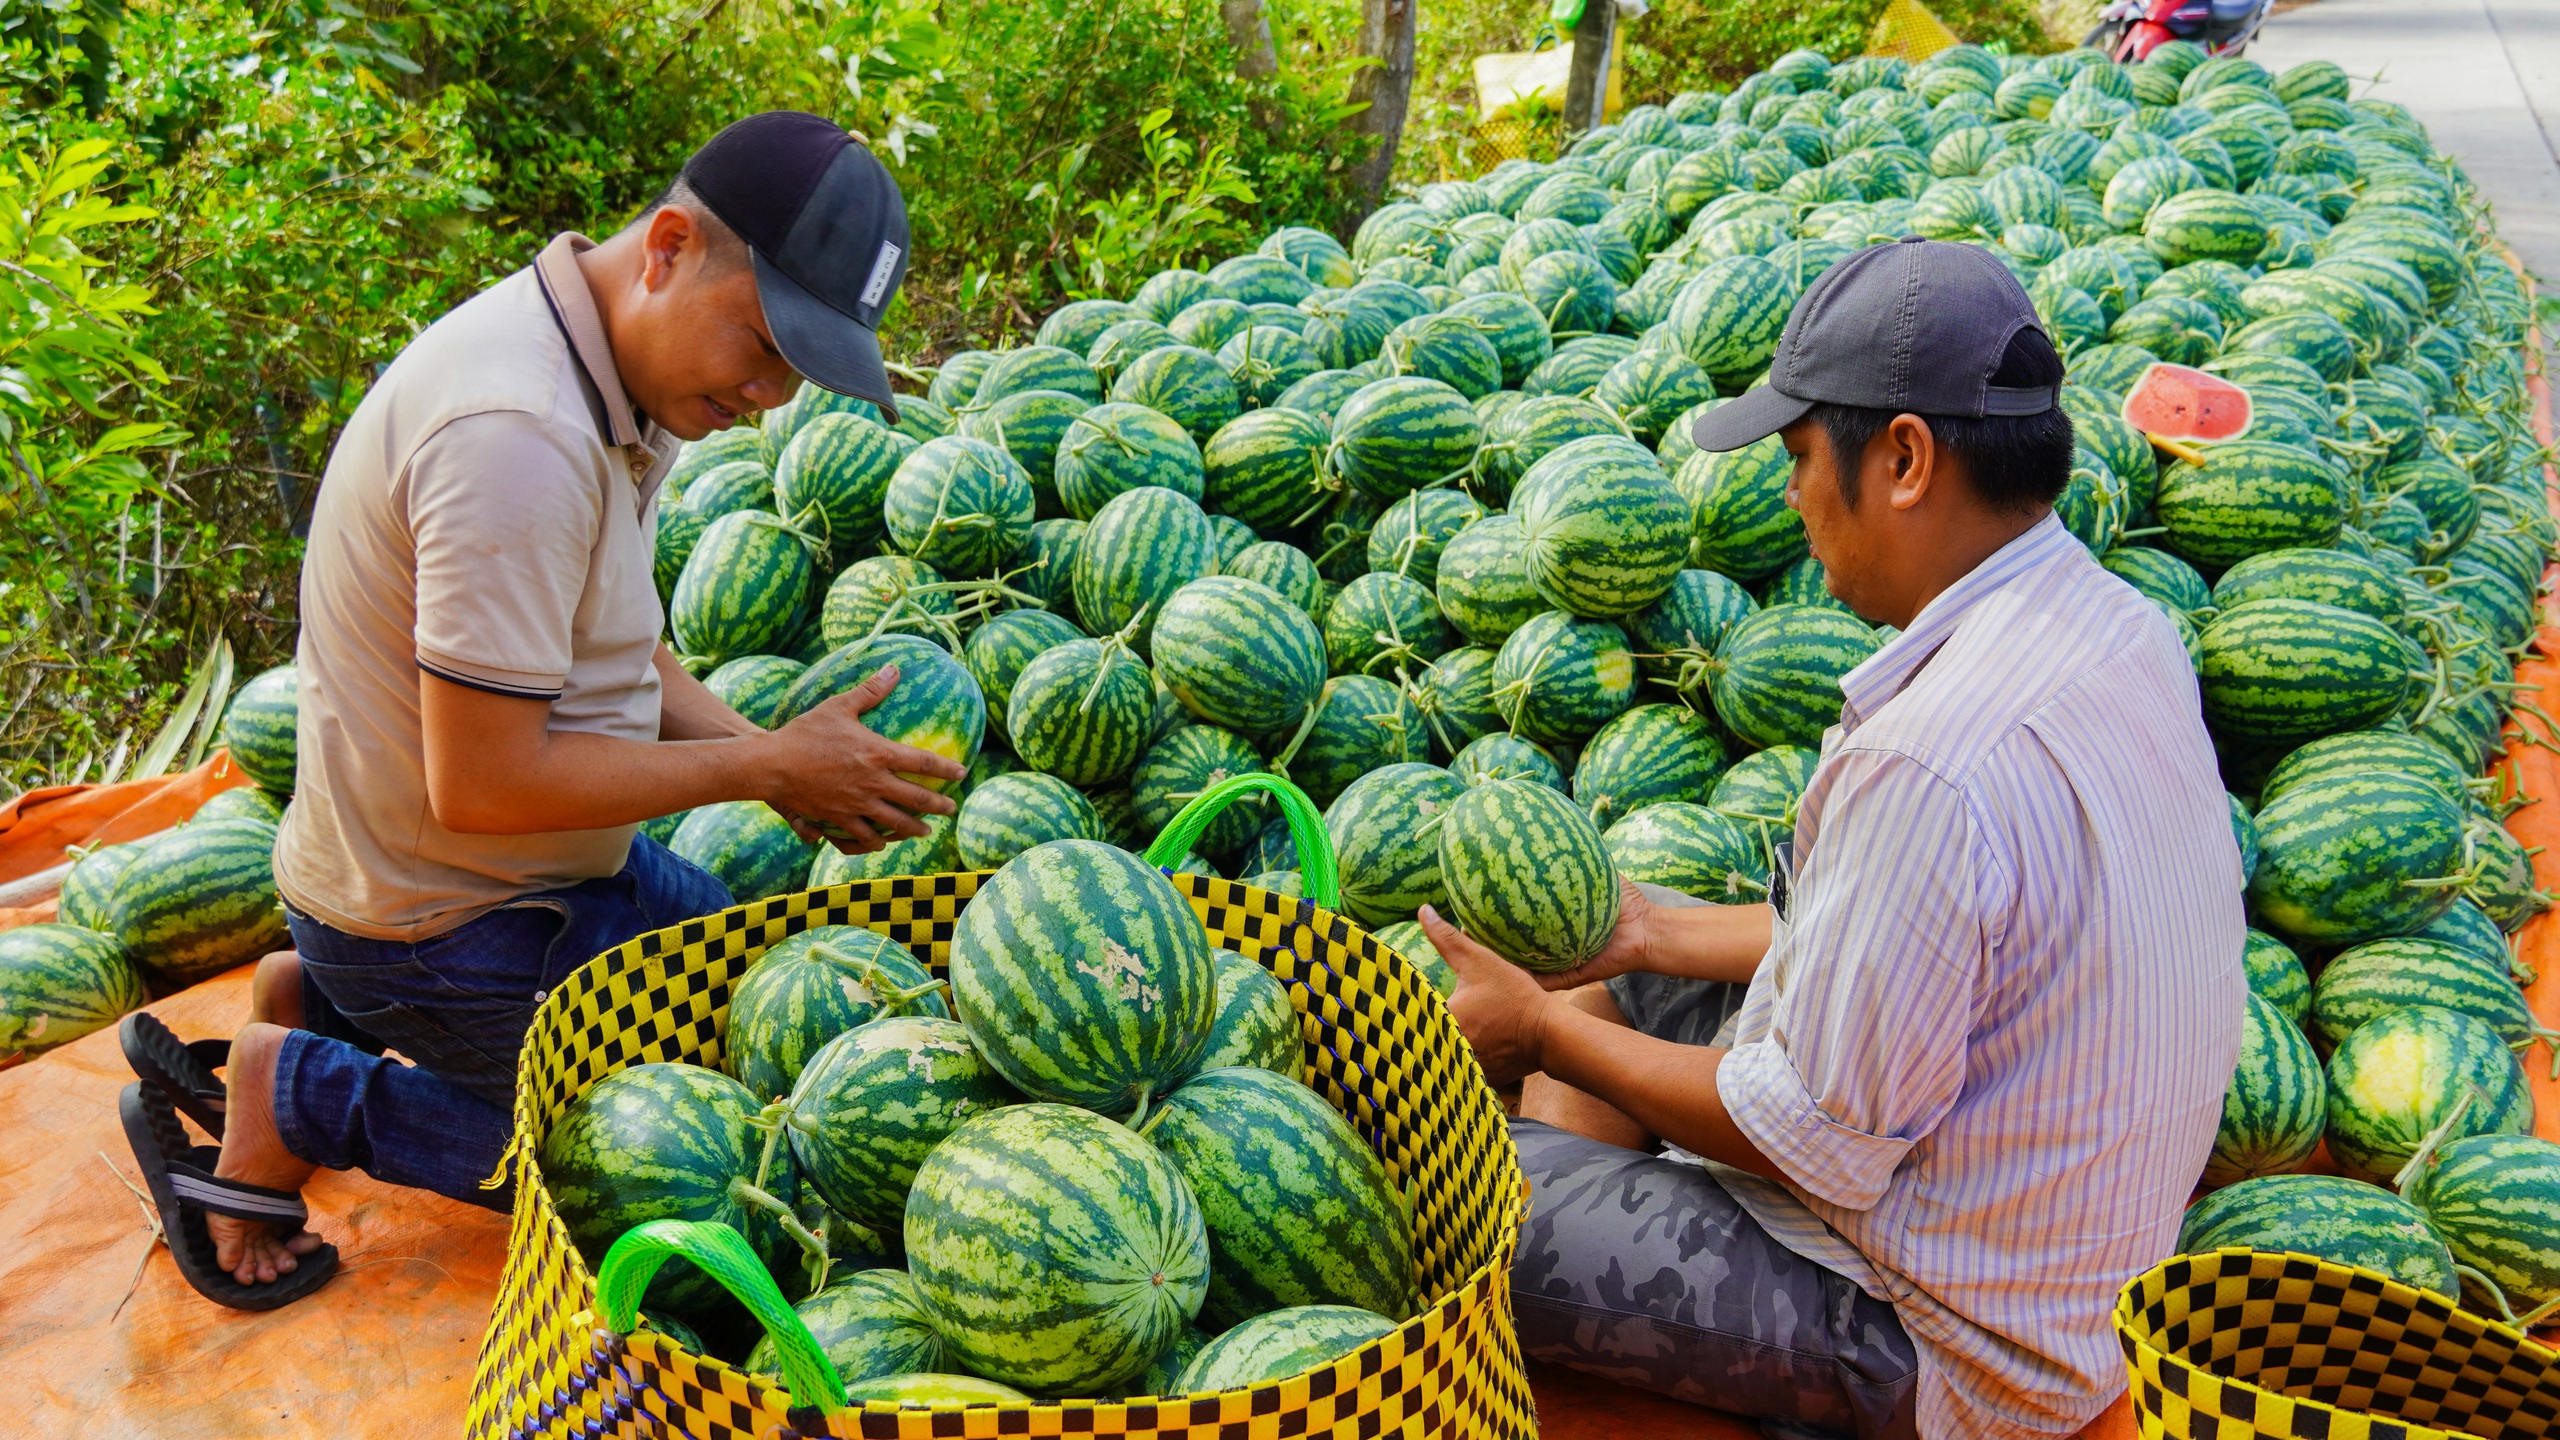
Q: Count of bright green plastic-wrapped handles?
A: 2